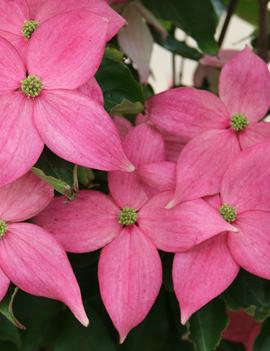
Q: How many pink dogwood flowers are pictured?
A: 6